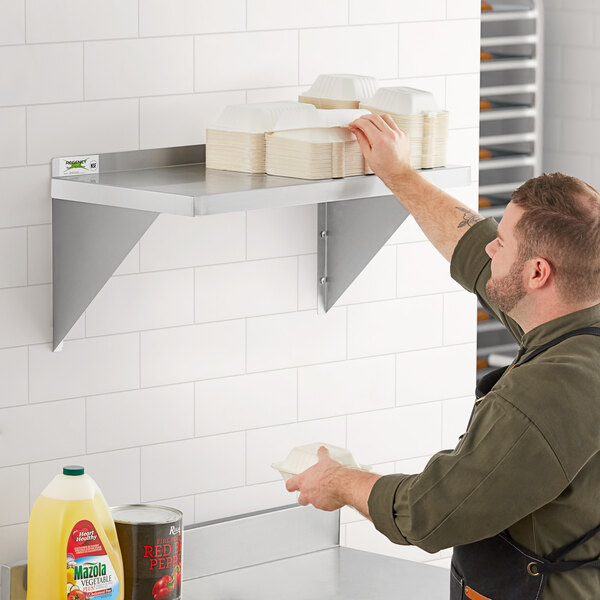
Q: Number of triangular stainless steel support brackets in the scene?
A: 2